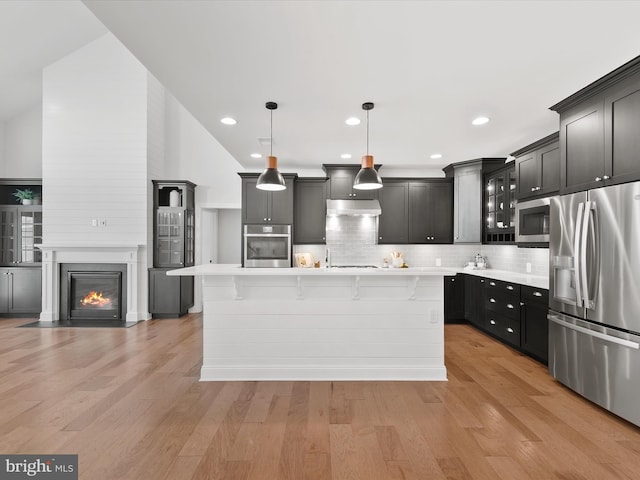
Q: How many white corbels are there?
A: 4